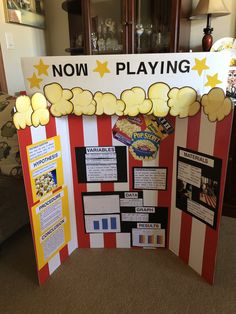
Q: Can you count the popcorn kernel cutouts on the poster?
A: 9